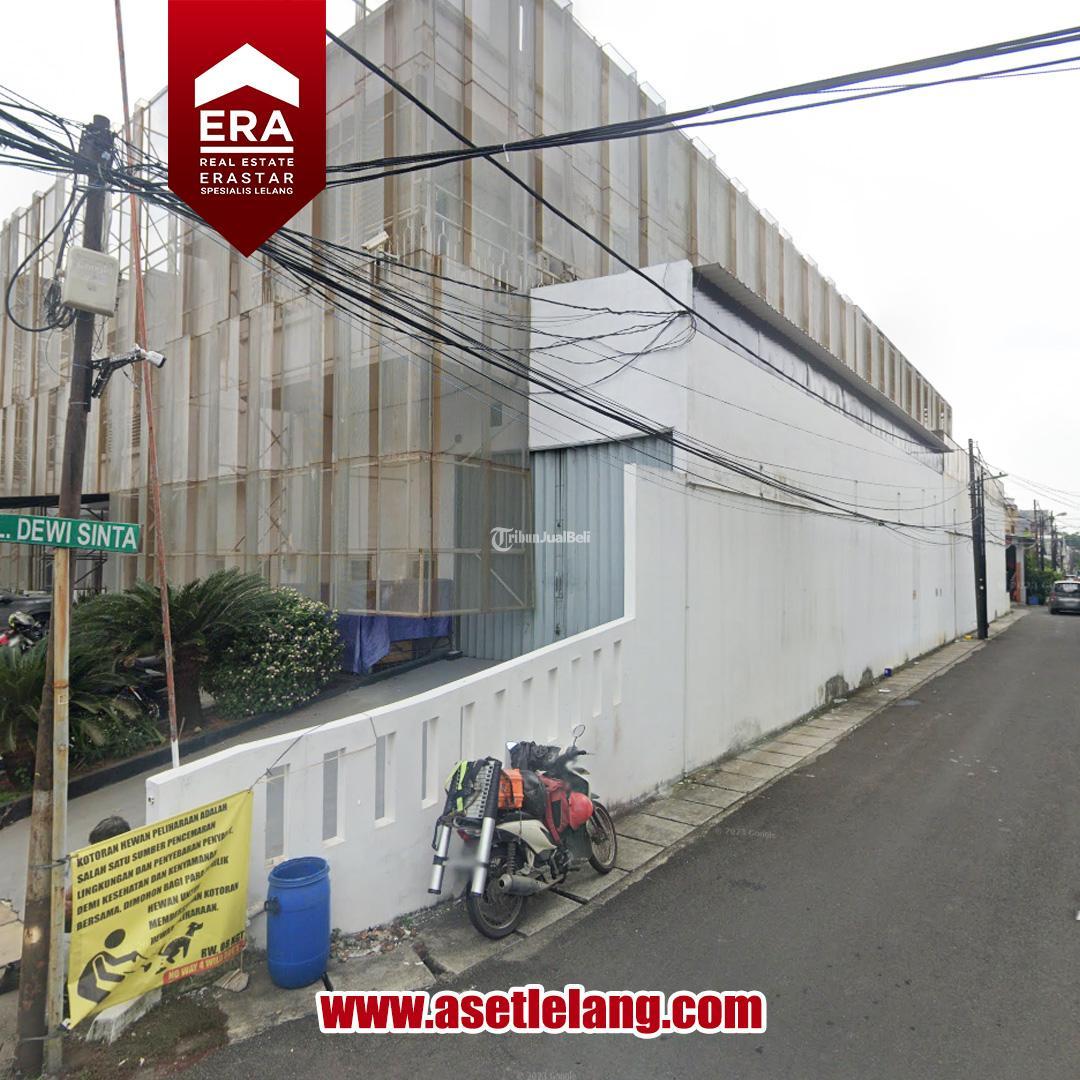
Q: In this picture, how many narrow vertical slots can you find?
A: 11